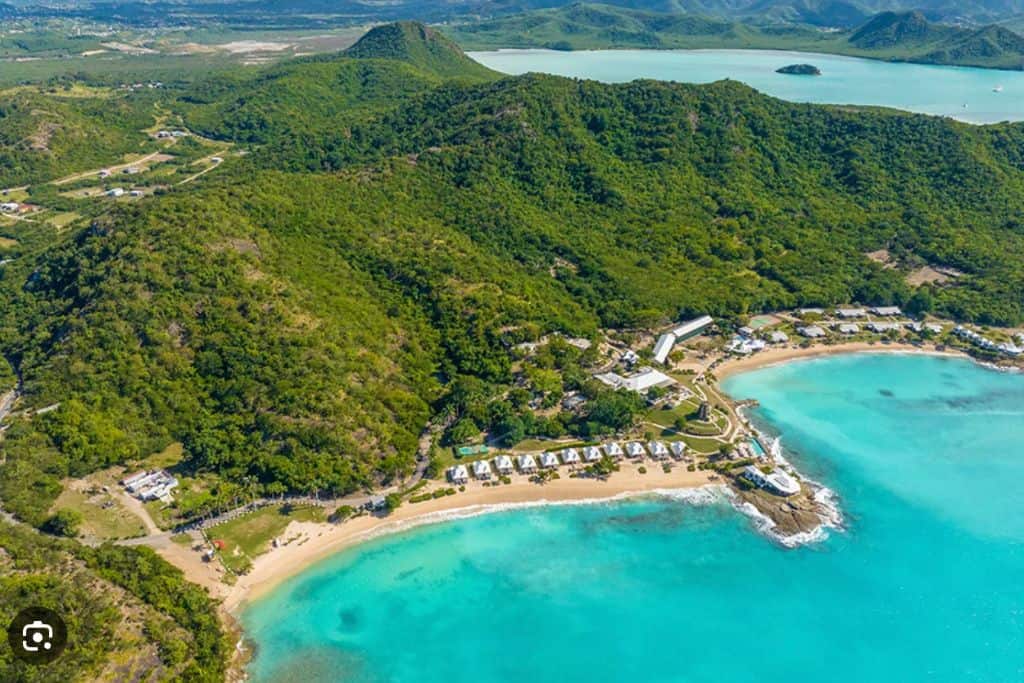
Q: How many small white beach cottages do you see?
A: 11